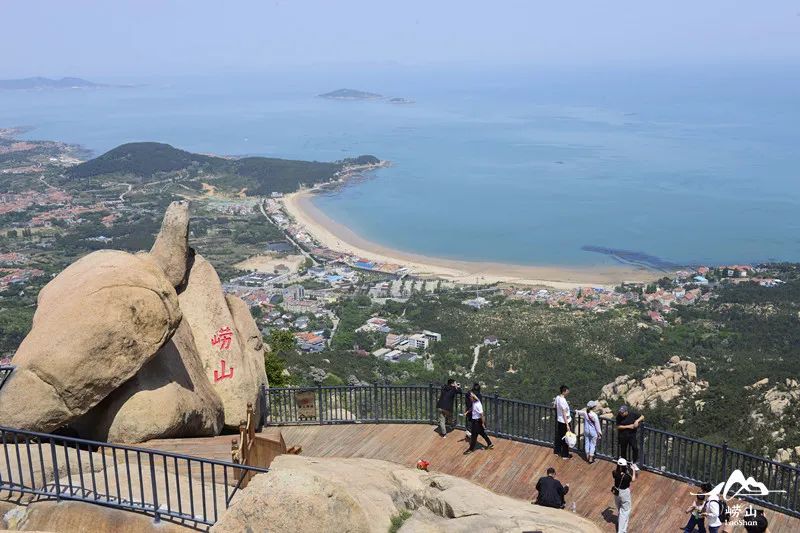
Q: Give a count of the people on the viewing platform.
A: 11